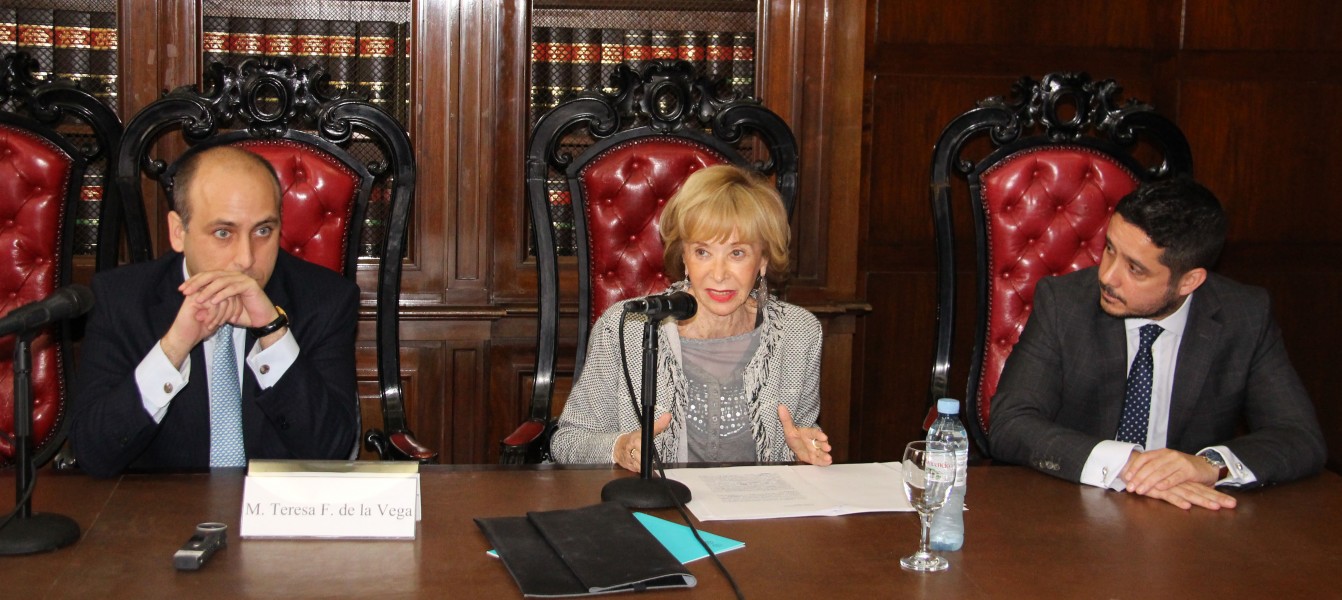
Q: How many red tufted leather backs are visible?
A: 4